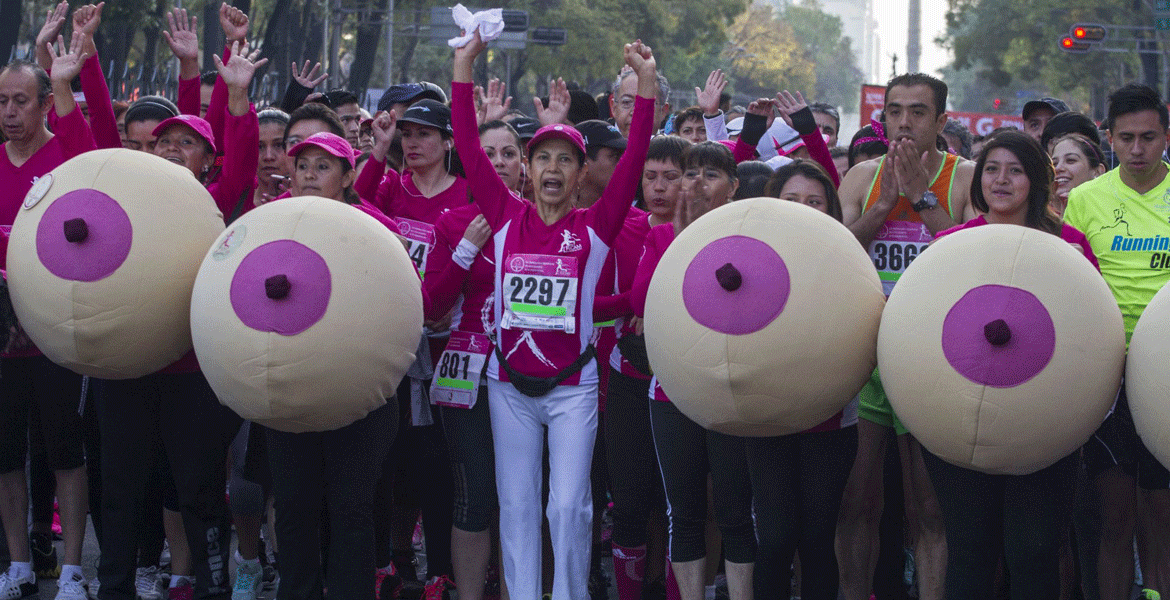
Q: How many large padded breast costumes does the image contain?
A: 5